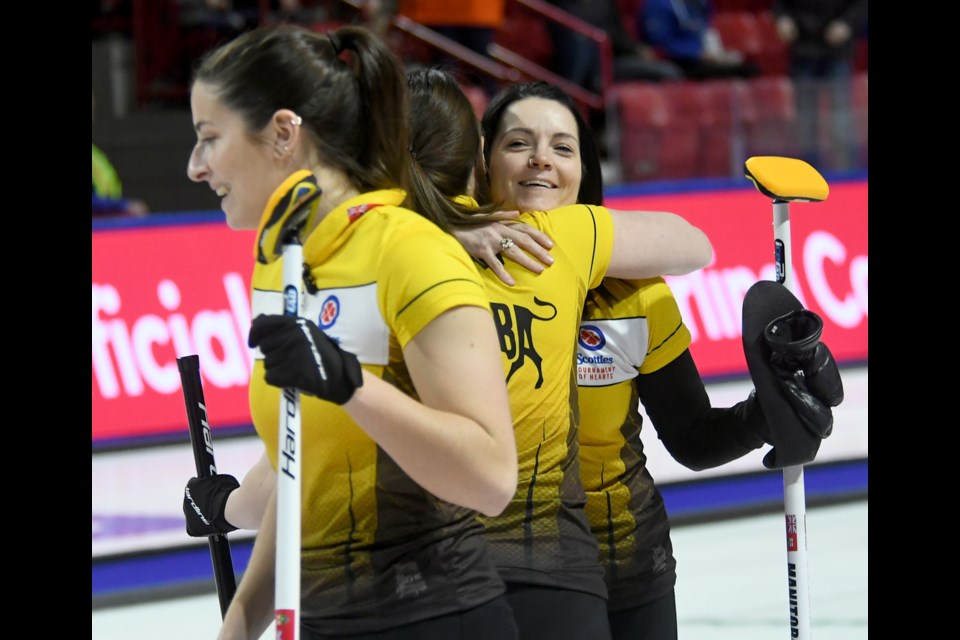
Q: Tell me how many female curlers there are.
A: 3